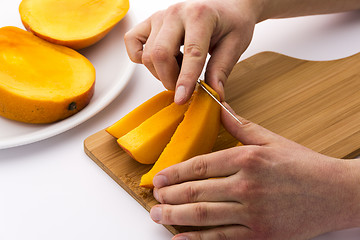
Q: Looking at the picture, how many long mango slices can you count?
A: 3